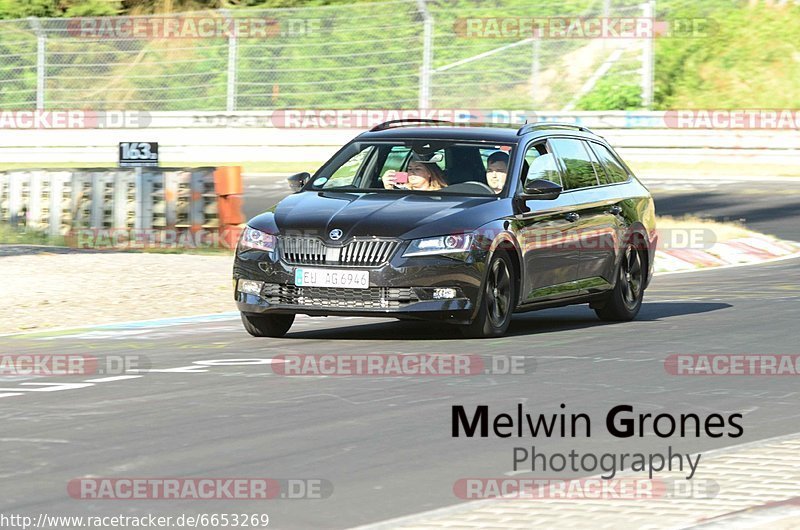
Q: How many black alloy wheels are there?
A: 2